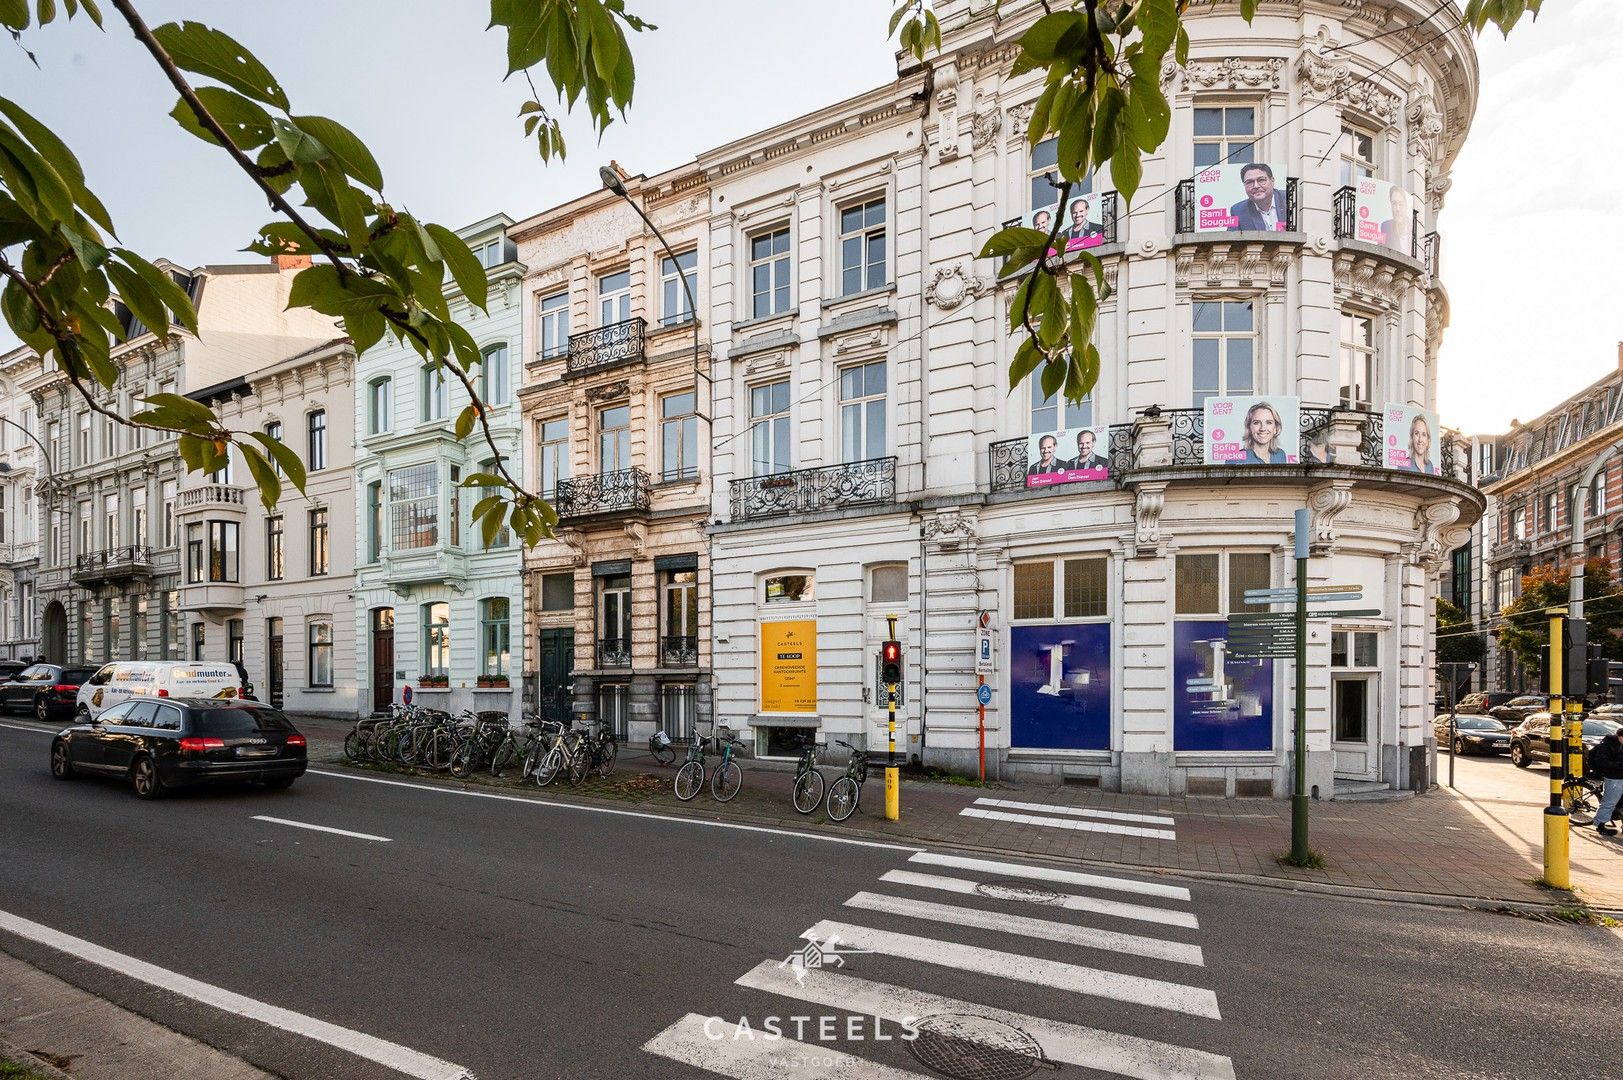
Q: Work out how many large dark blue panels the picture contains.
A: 2